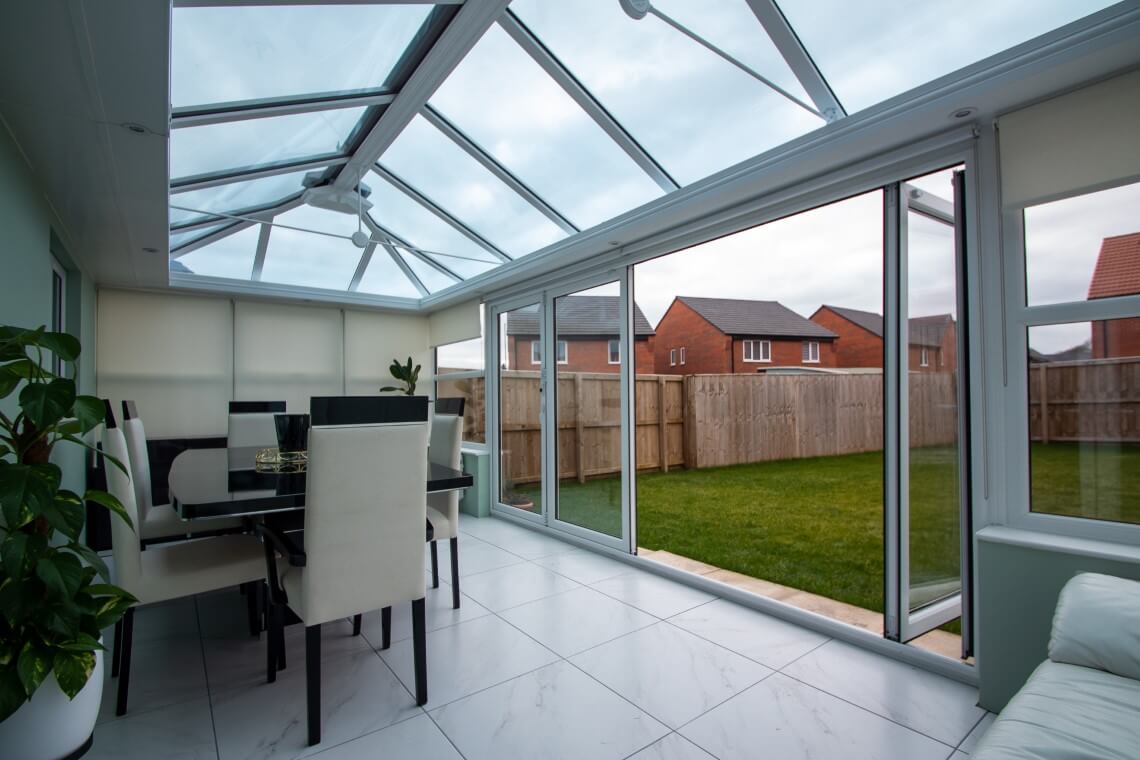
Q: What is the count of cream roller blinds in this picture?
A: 5